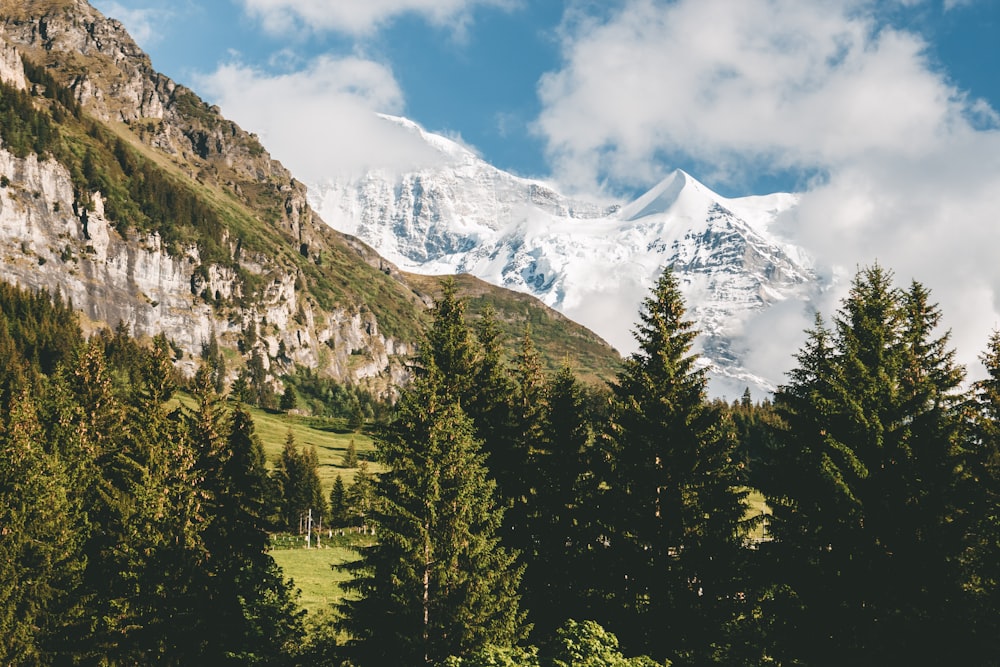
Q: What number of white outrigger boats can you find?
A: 0